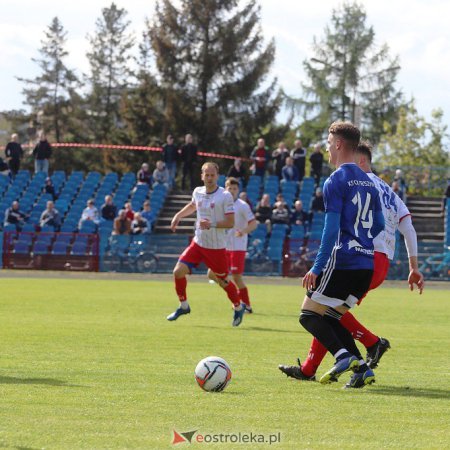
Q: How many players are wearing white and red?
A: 3